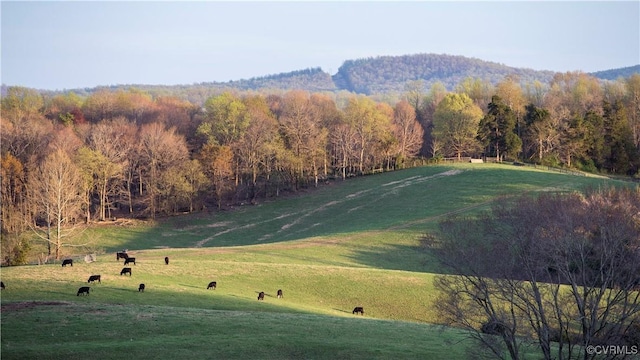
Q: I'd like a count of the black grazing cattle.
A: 13